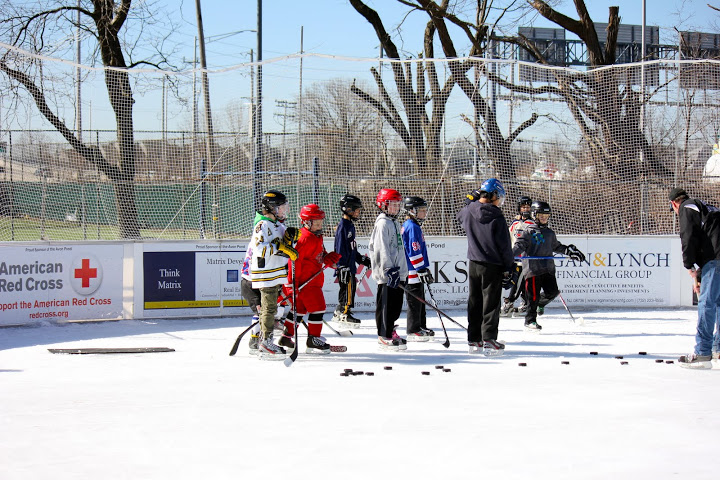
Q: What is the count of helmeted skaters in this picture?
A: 8